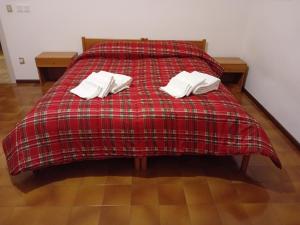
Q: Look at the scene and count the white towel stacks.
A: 2